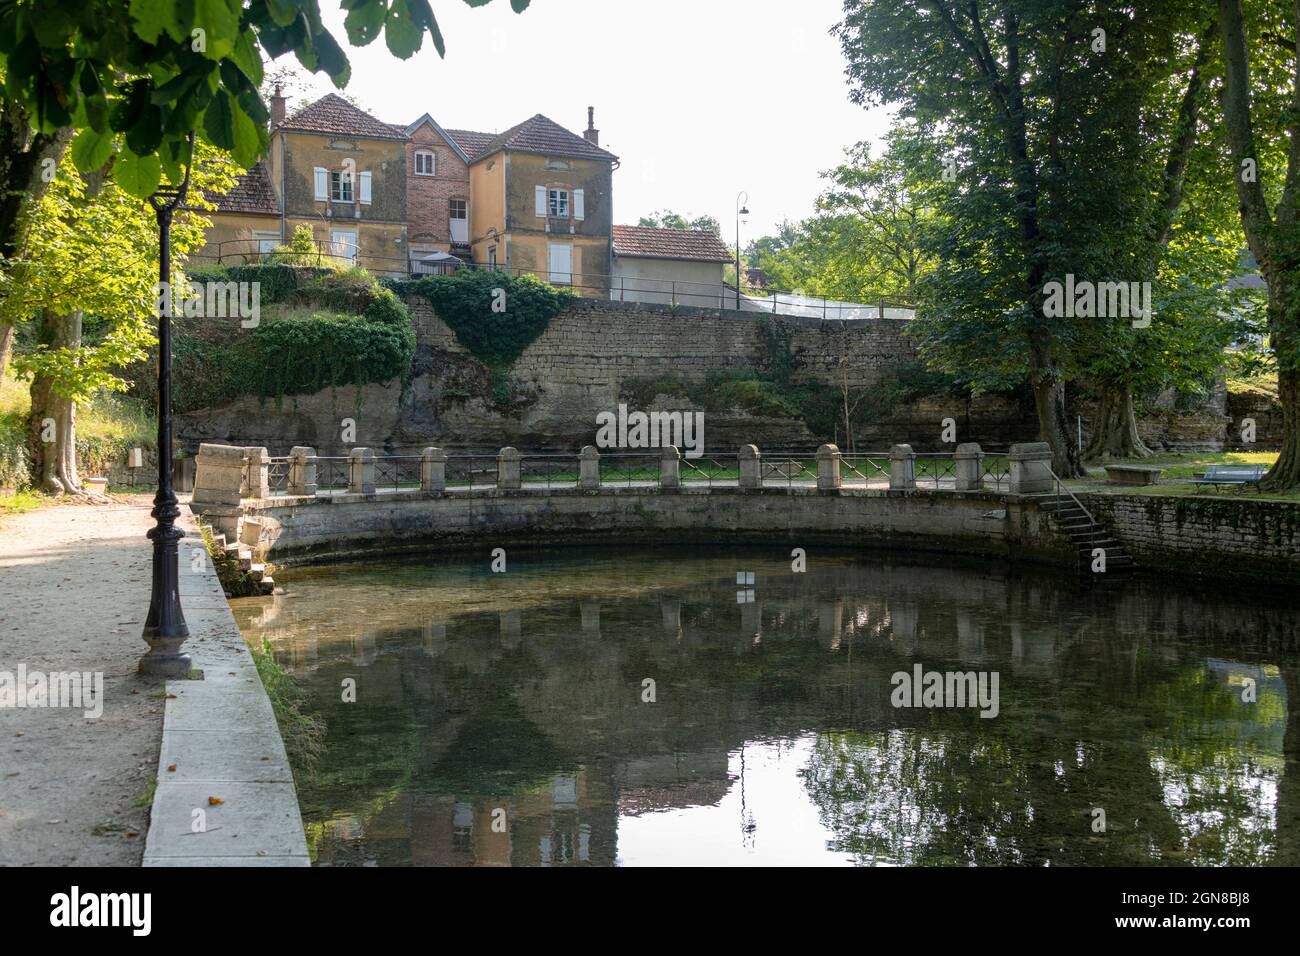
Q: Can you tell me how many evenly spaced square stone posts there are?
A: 11